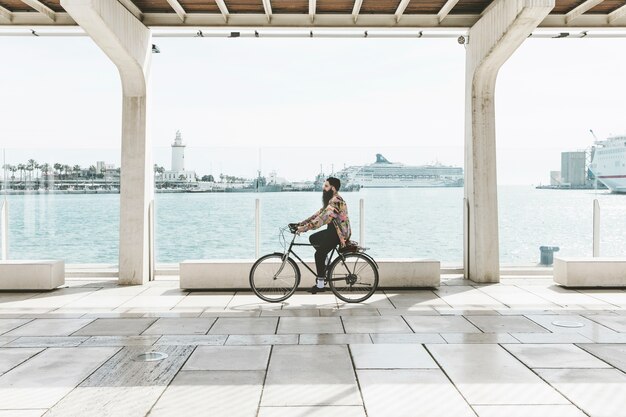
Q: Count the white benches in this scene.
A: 3